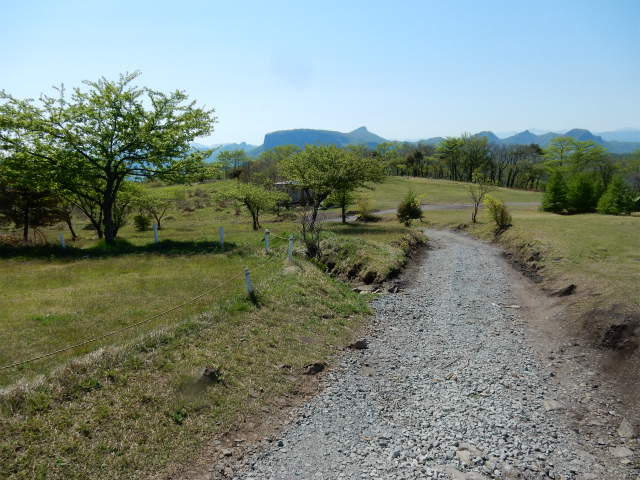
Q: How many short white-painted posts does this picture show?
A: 6